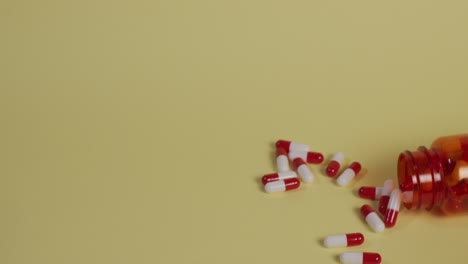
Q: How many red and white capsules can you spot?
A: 14